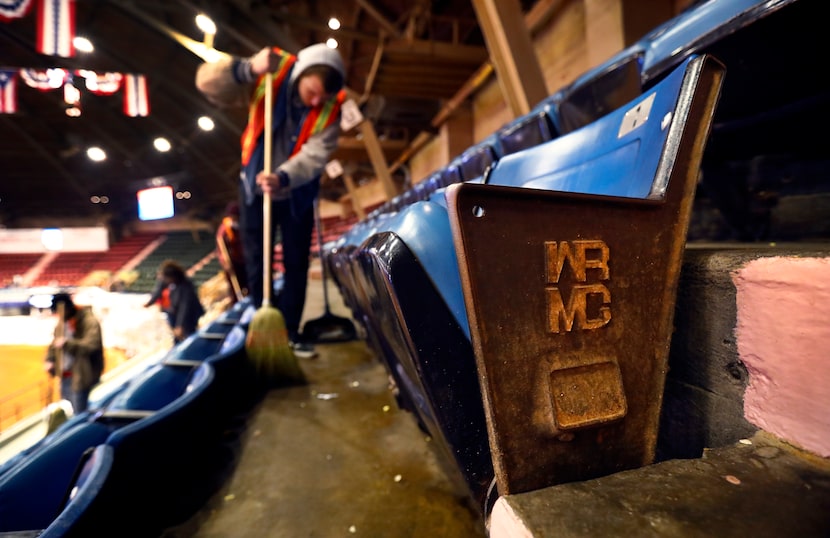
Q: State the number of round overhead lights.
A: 7